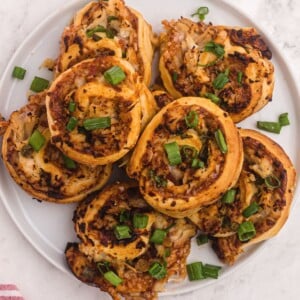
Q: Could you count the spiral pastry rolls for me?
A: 7